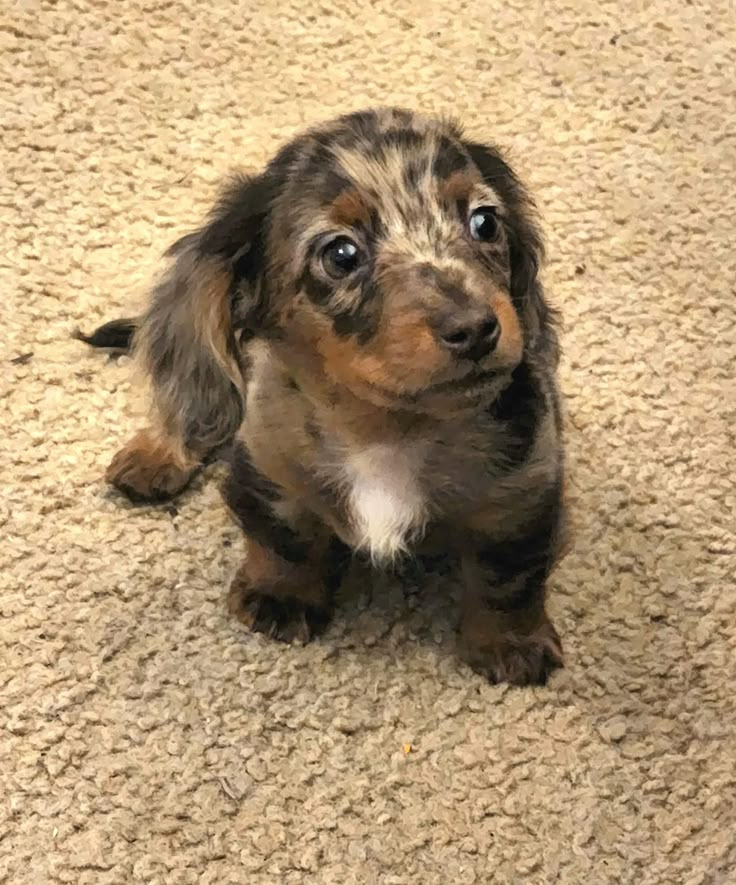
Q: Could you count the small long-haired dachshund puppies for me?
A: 1